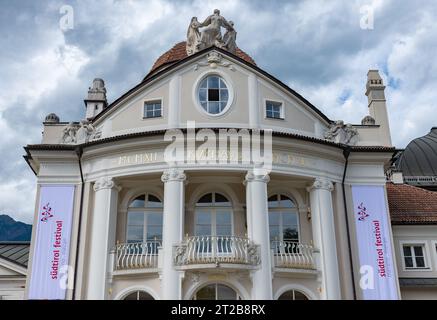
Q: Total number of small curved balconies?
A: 3